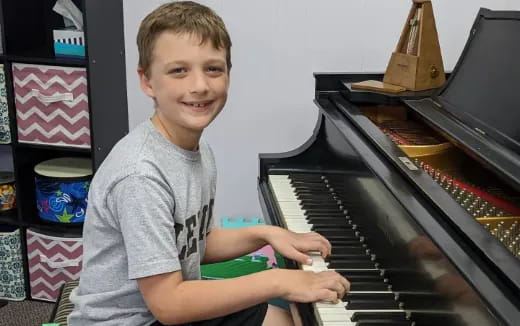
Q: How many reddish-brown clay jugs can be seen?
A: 0